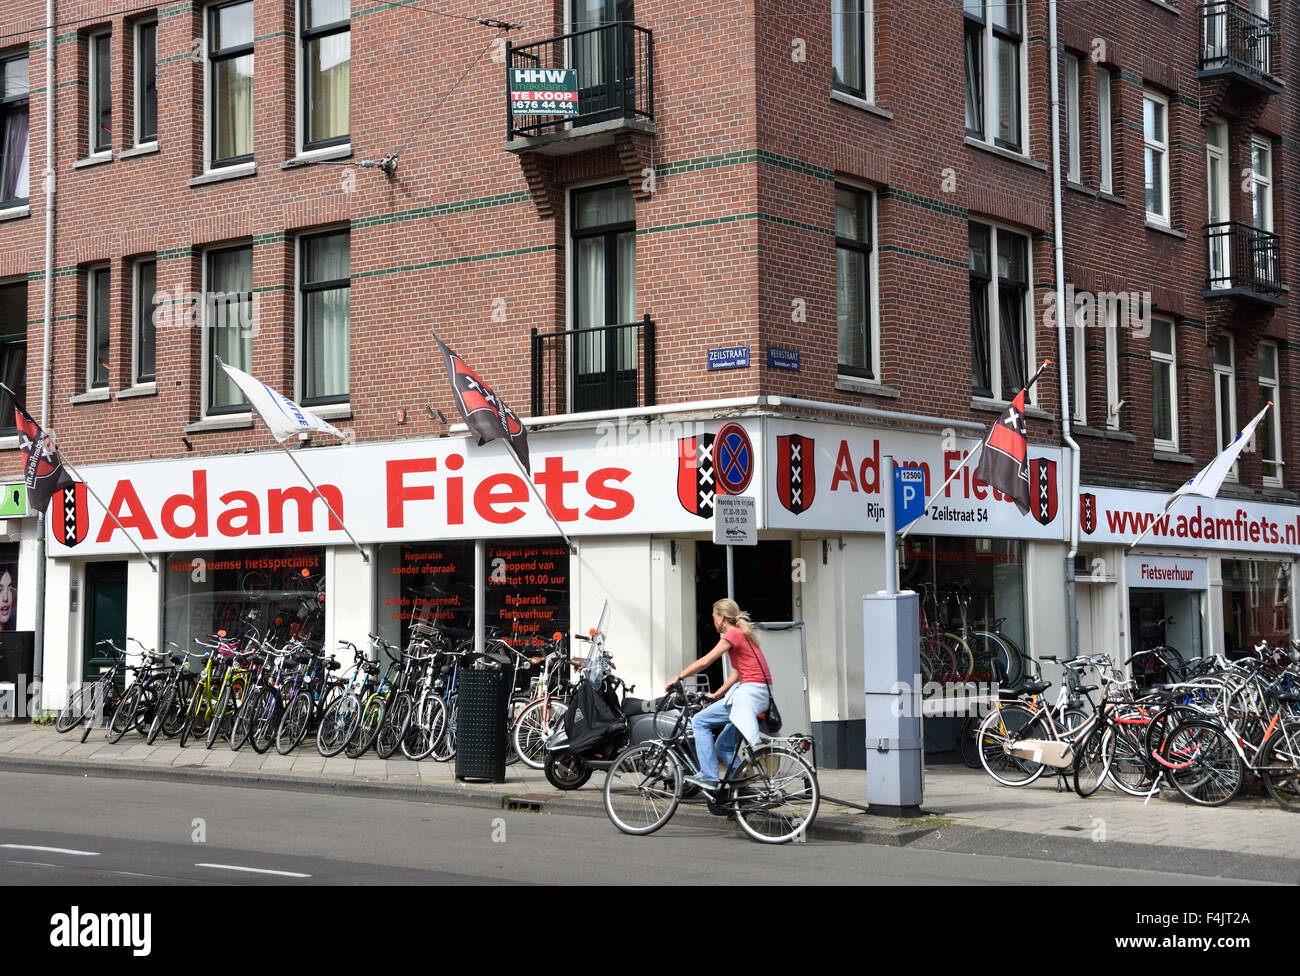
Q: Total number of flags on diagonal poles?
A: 5